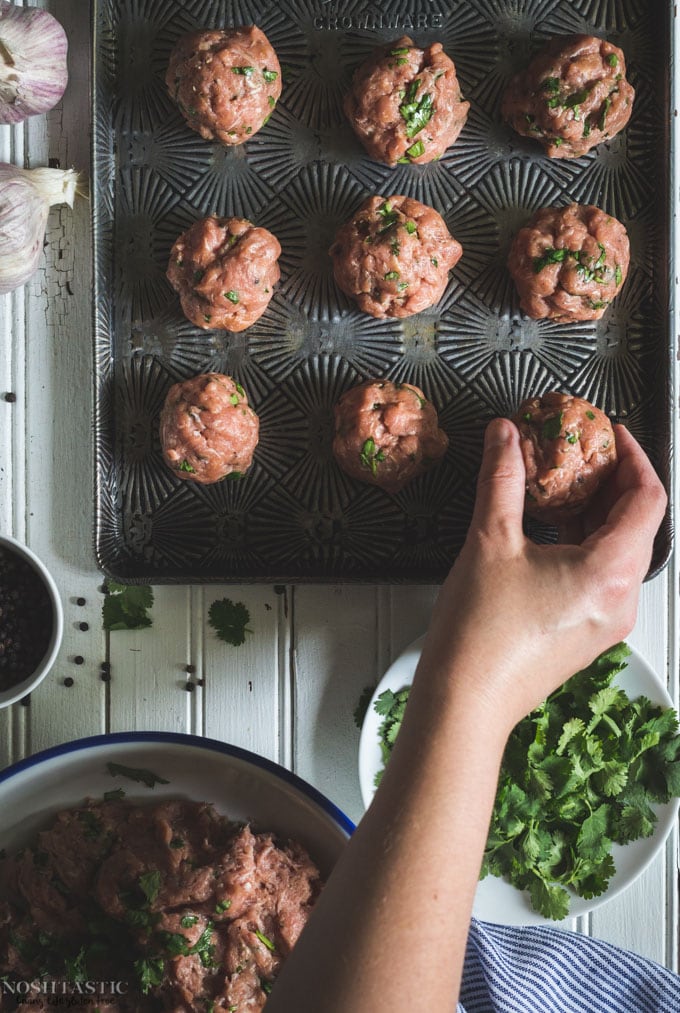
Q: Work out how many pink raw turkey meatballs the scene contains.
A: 9